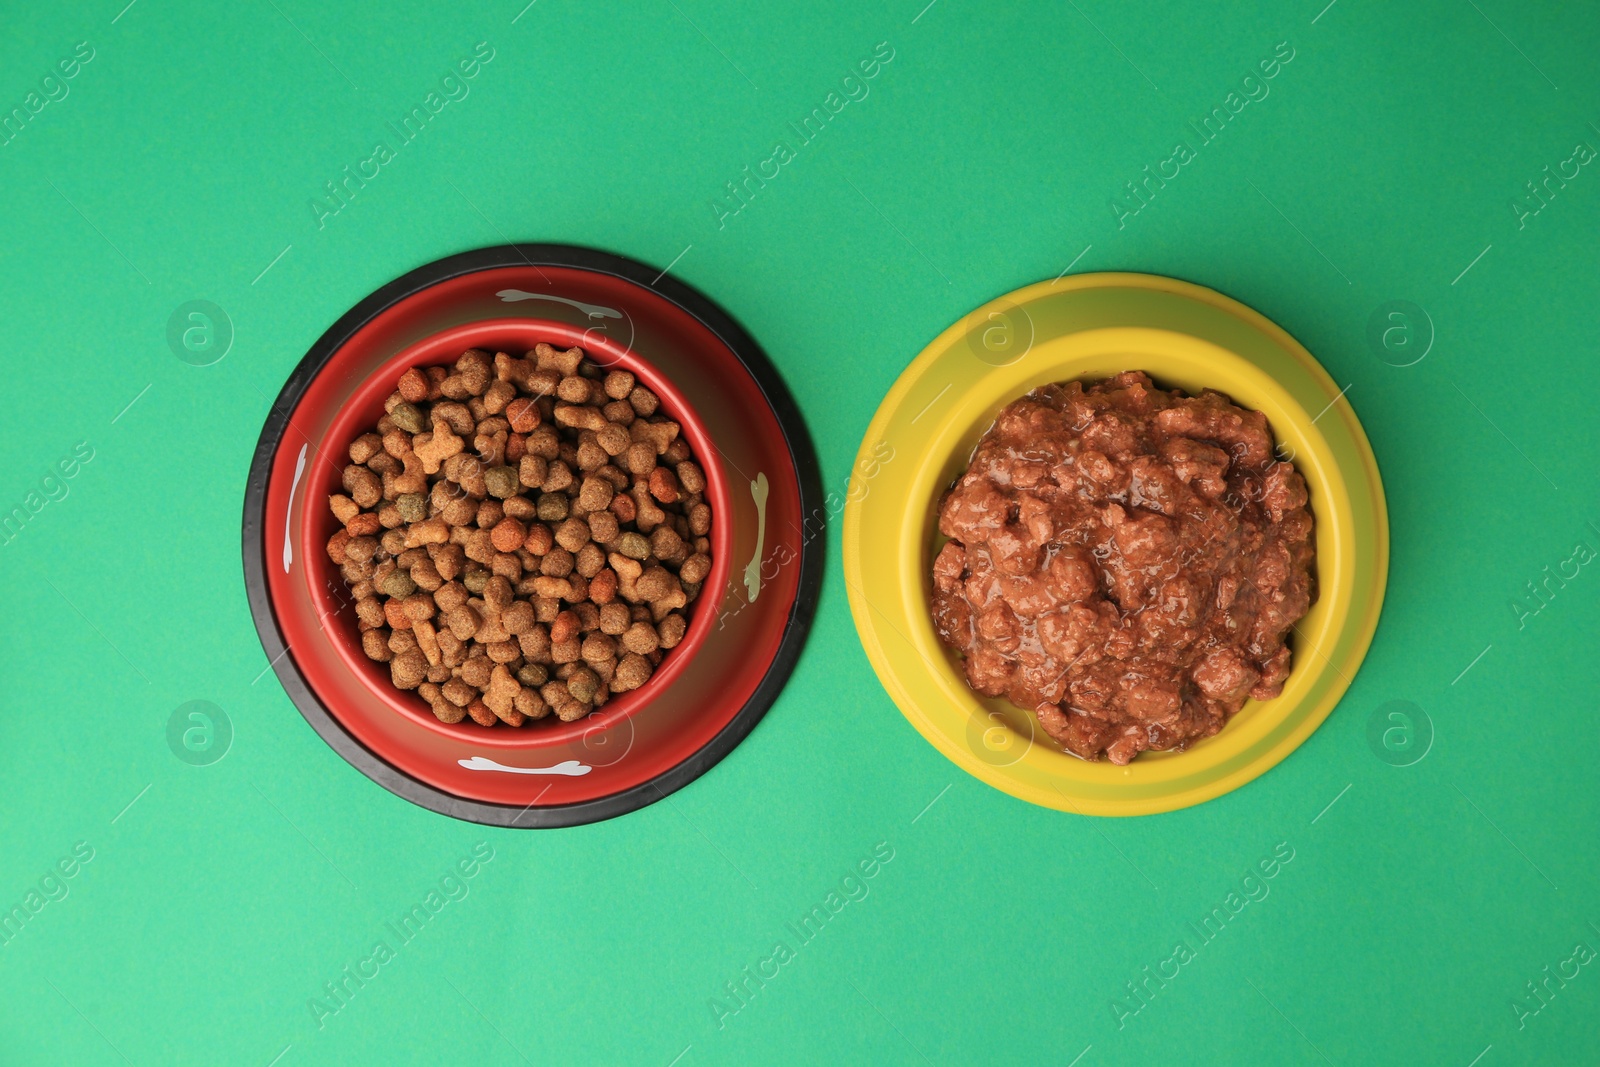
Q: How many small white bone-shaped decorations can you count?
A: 4